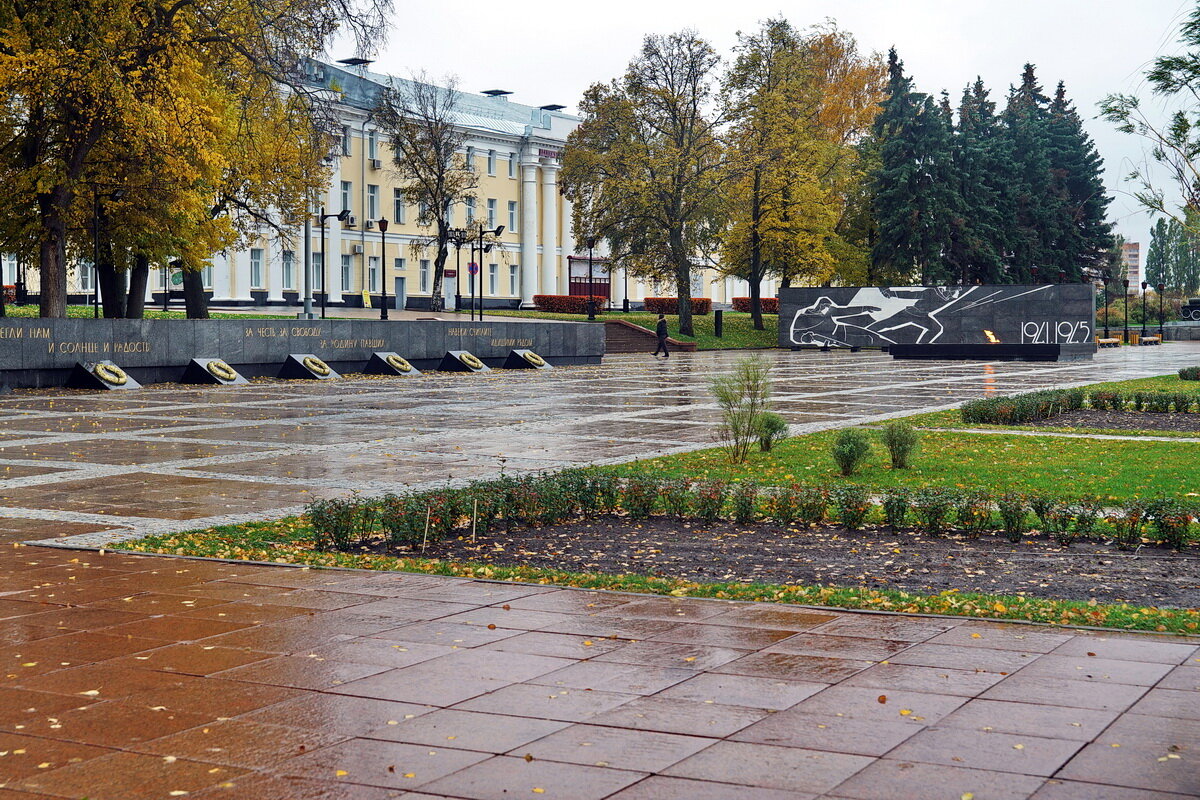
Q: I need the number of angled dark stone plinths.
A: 6